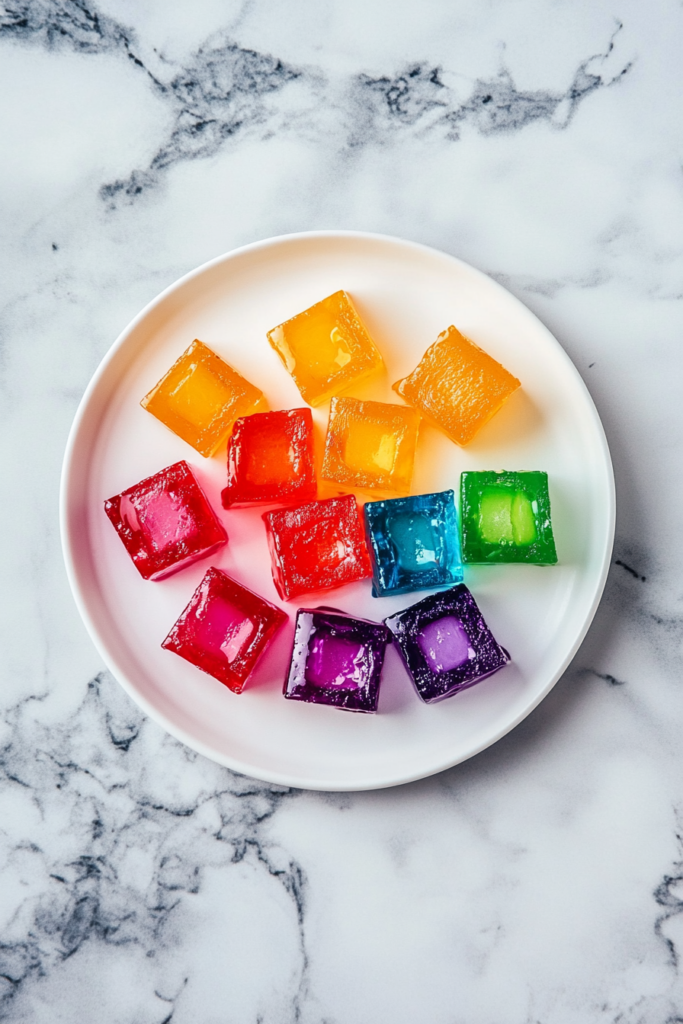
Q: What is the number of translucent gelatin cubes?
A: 12